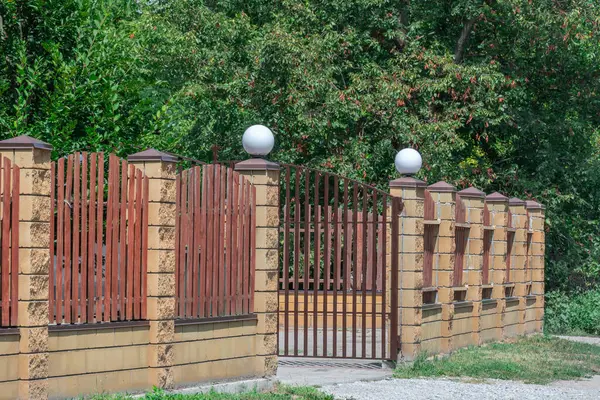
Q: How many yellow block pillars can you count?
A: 9